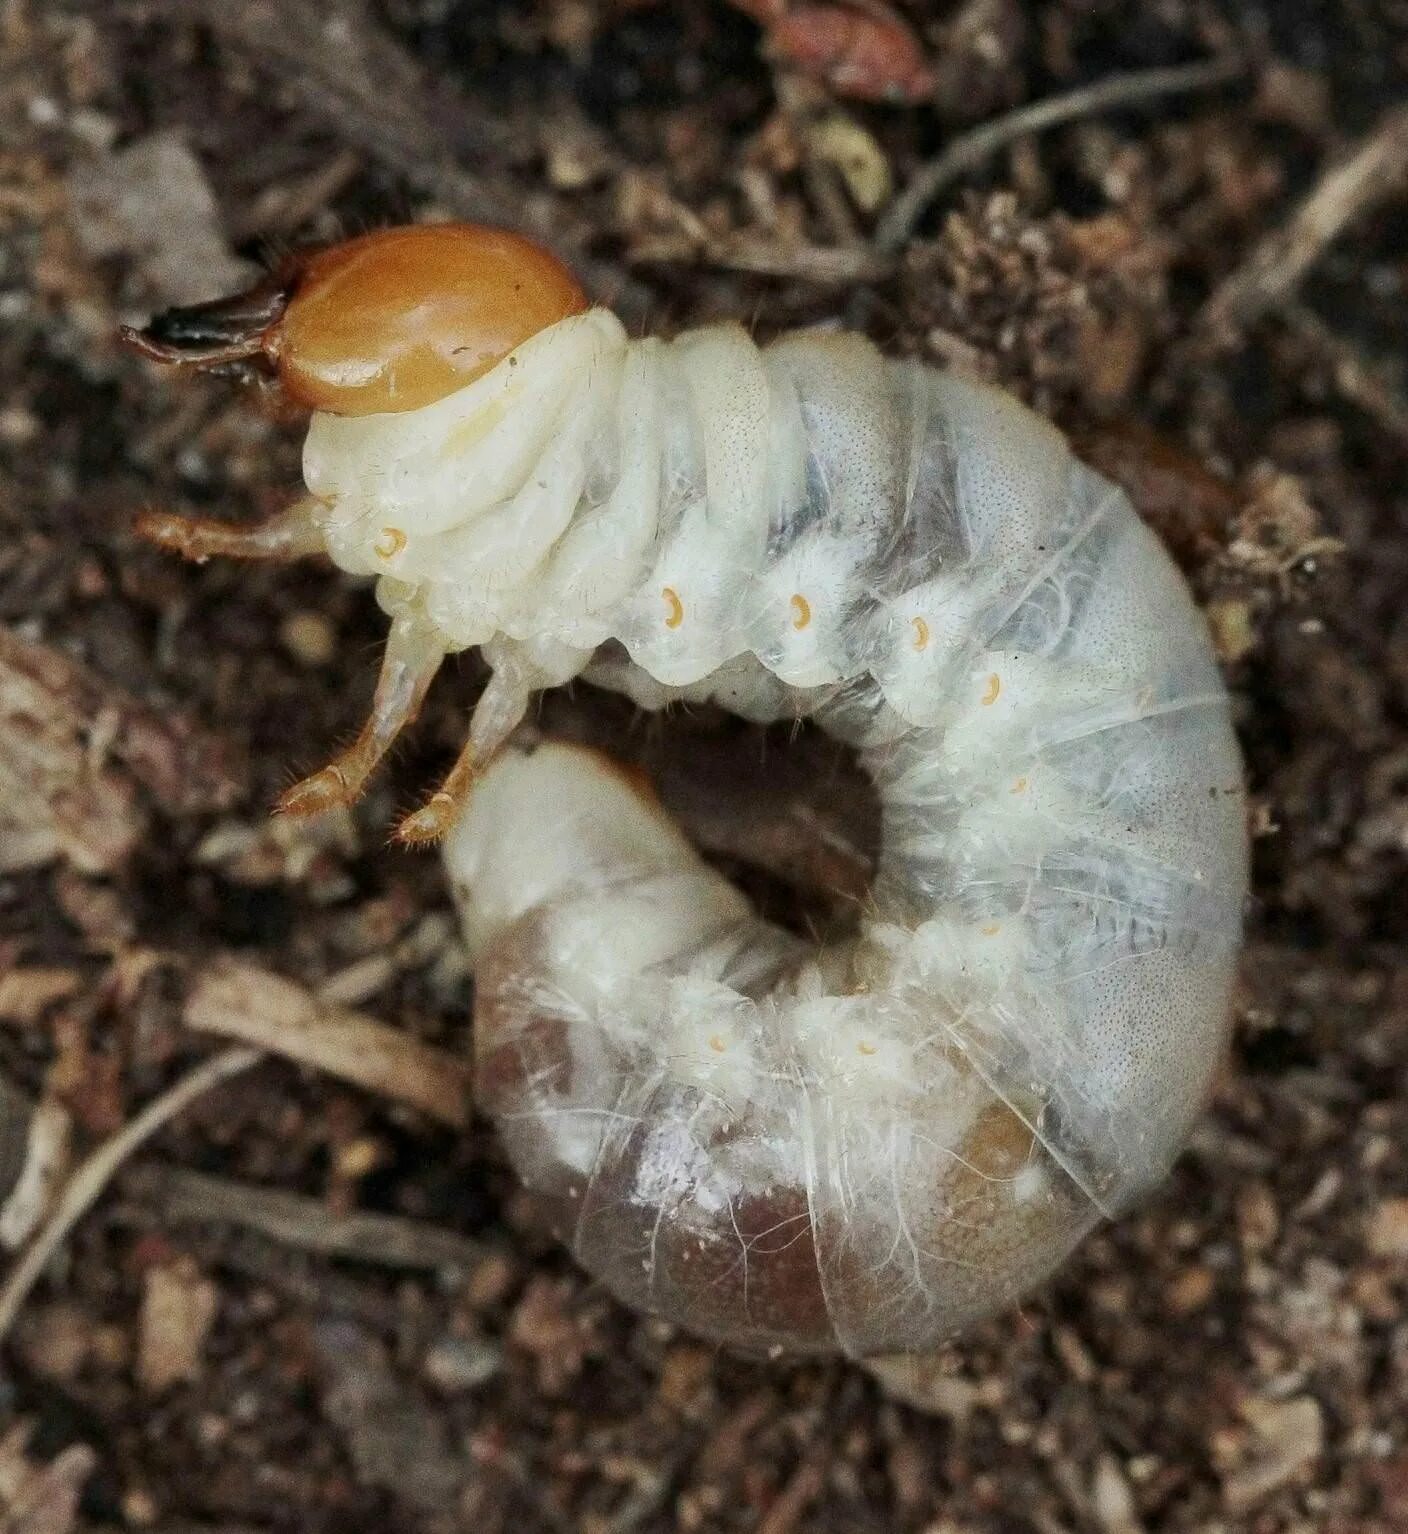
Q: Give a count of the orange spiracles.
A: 9